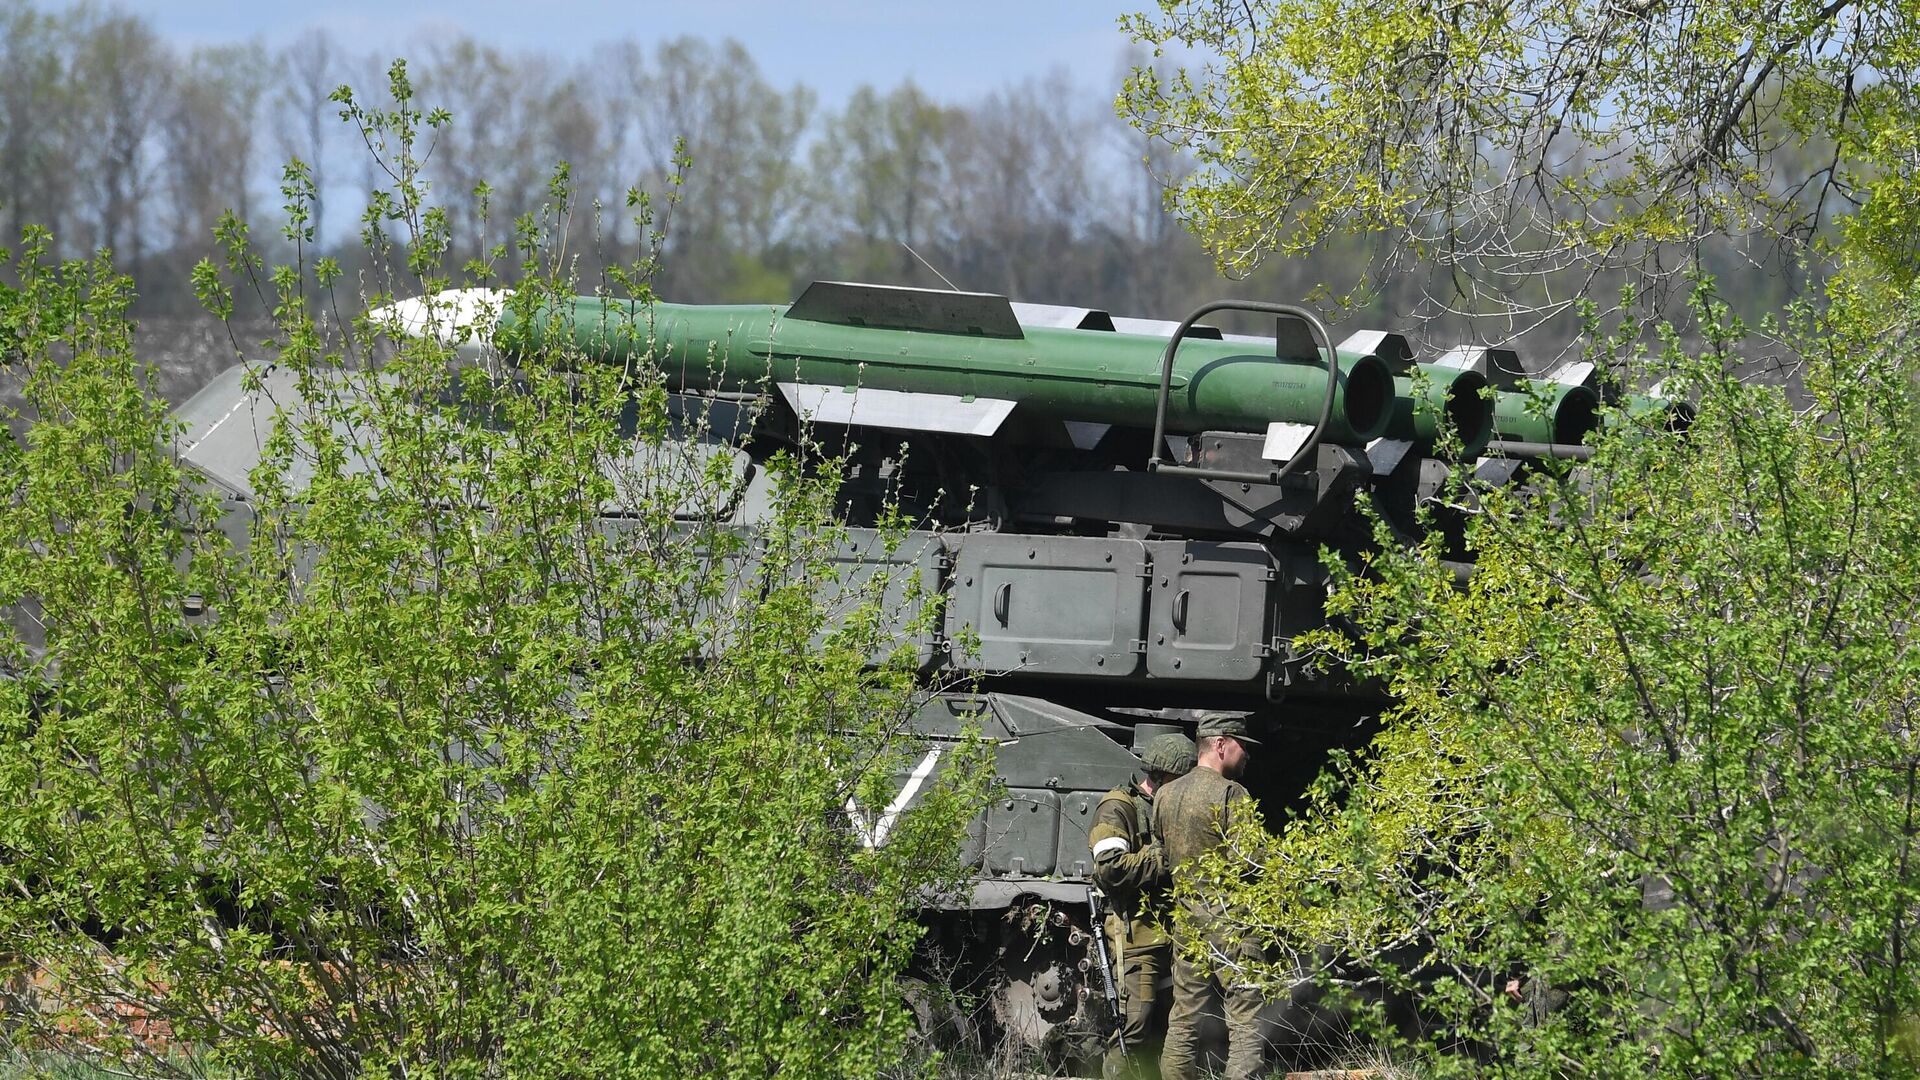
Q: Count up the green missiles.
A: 4